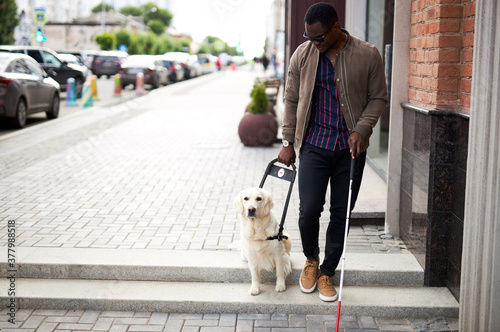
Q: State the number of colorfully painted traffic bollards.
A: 5